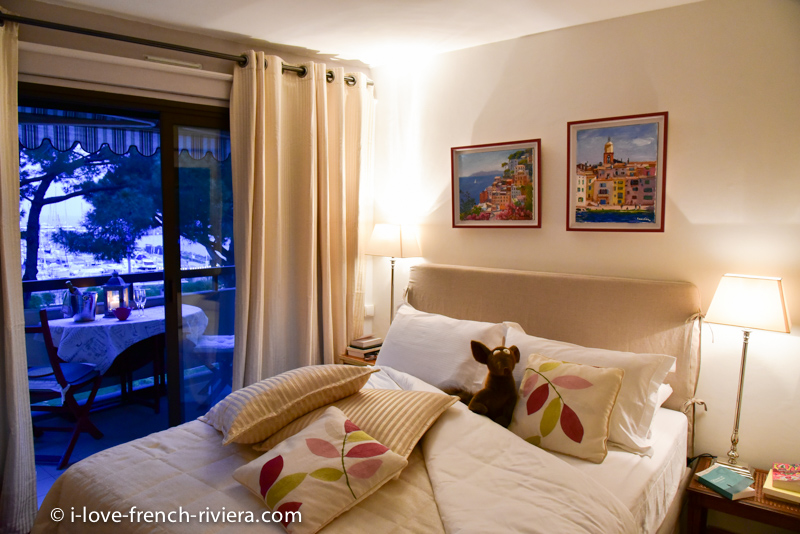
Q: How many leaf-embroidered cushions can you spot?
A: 2